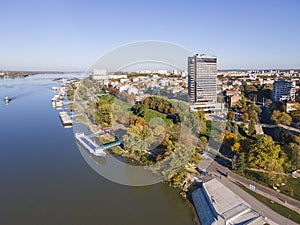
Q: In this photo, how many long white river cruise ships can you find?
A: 1